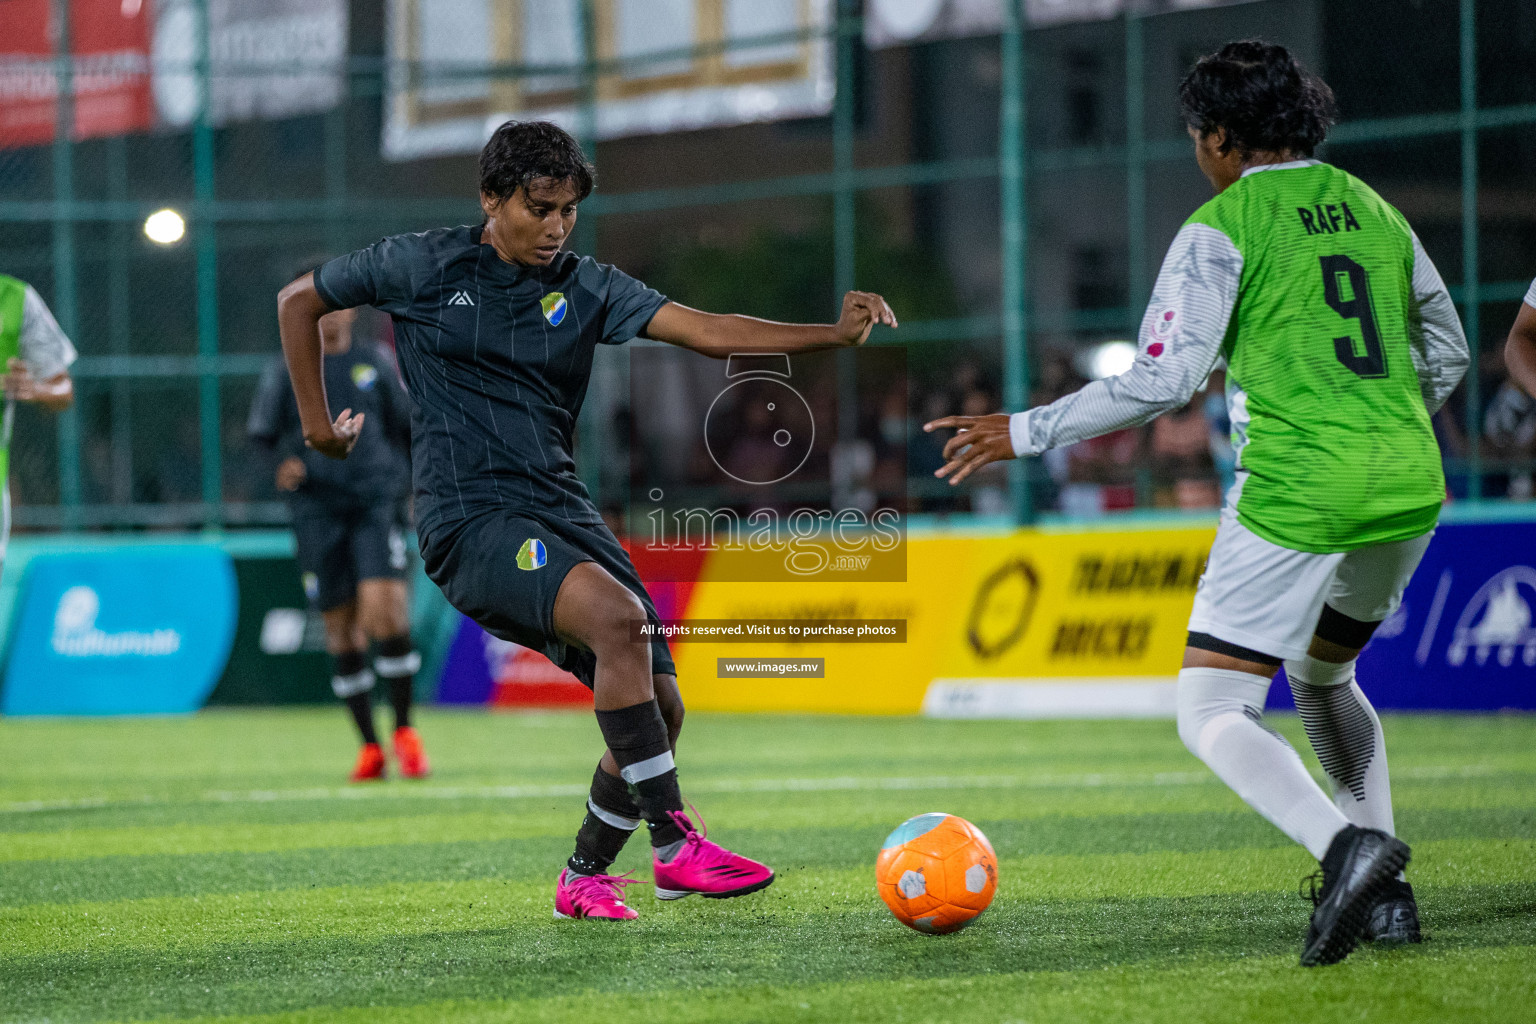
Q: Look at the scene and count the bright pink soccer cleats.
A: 2